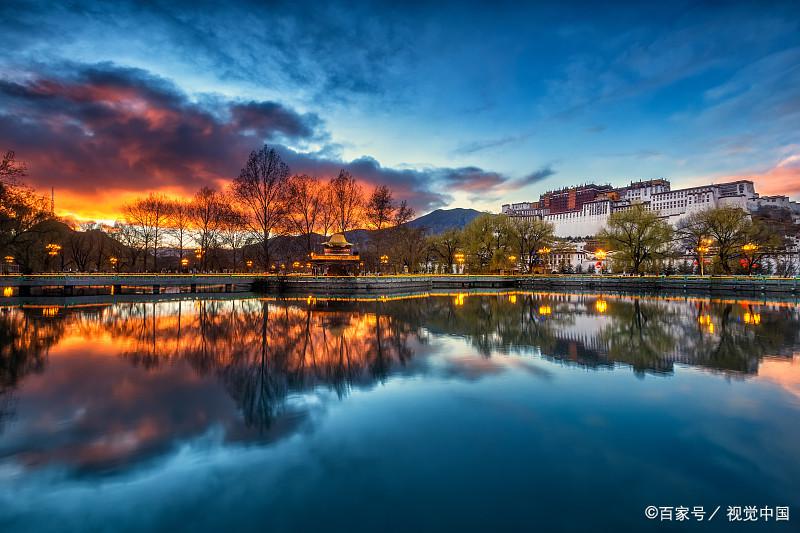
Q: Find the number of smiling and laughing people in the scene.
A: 0